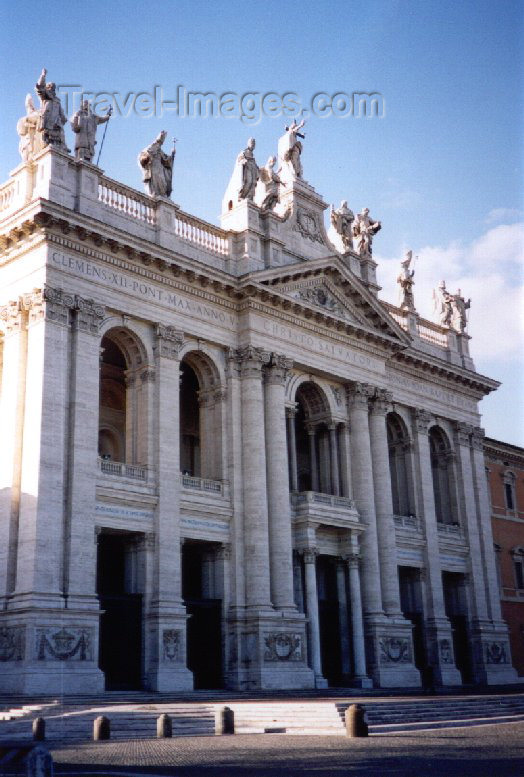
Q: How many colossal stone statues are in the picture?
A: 12